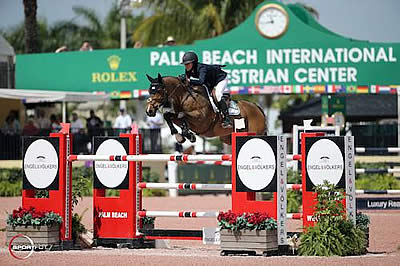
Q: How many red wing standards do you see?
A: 4